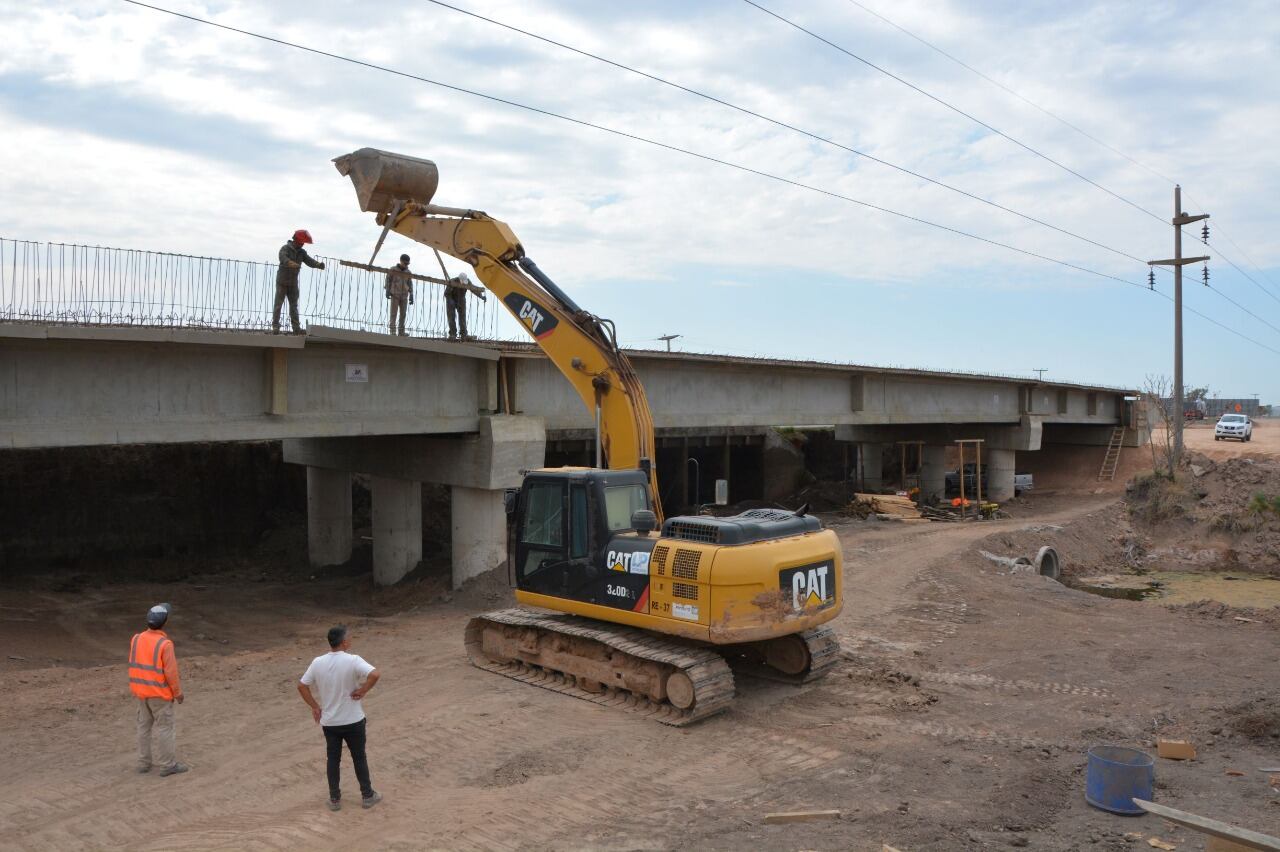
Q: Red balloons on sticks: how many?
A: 0